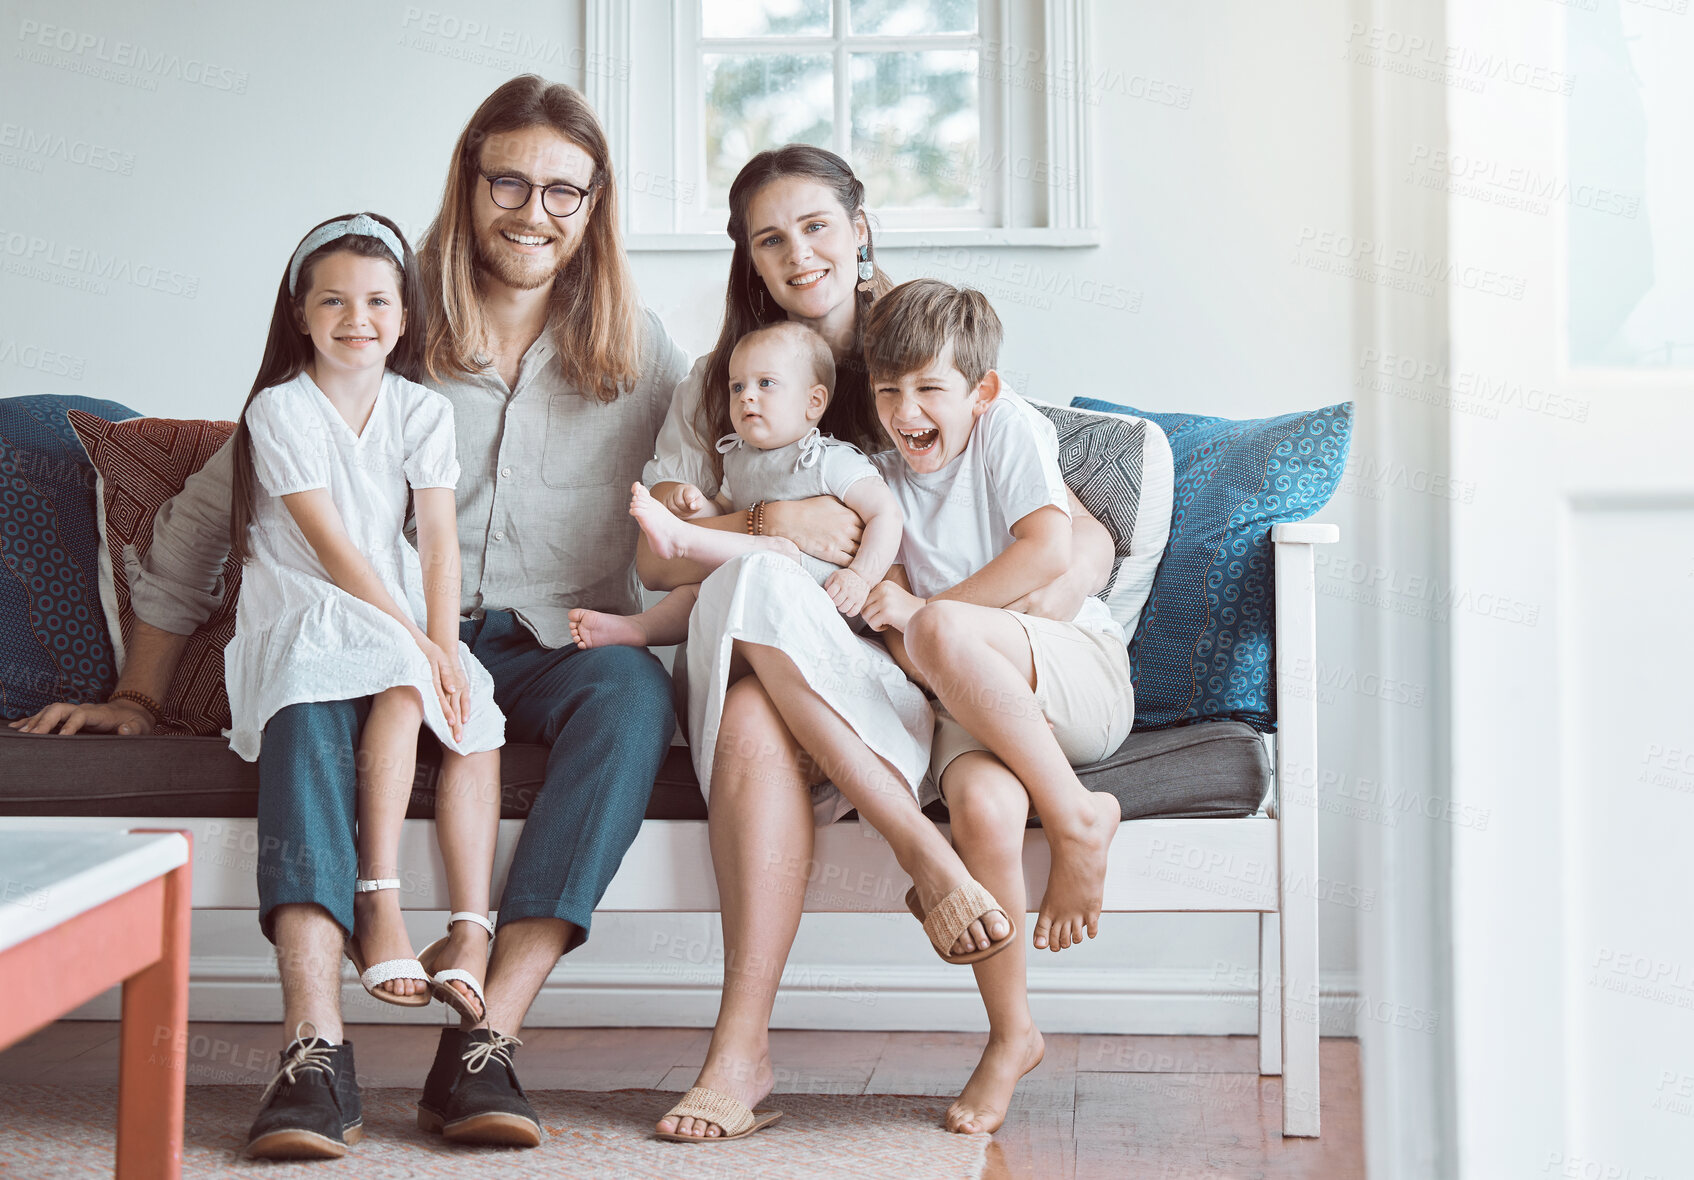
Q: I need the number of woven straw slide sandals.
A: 2